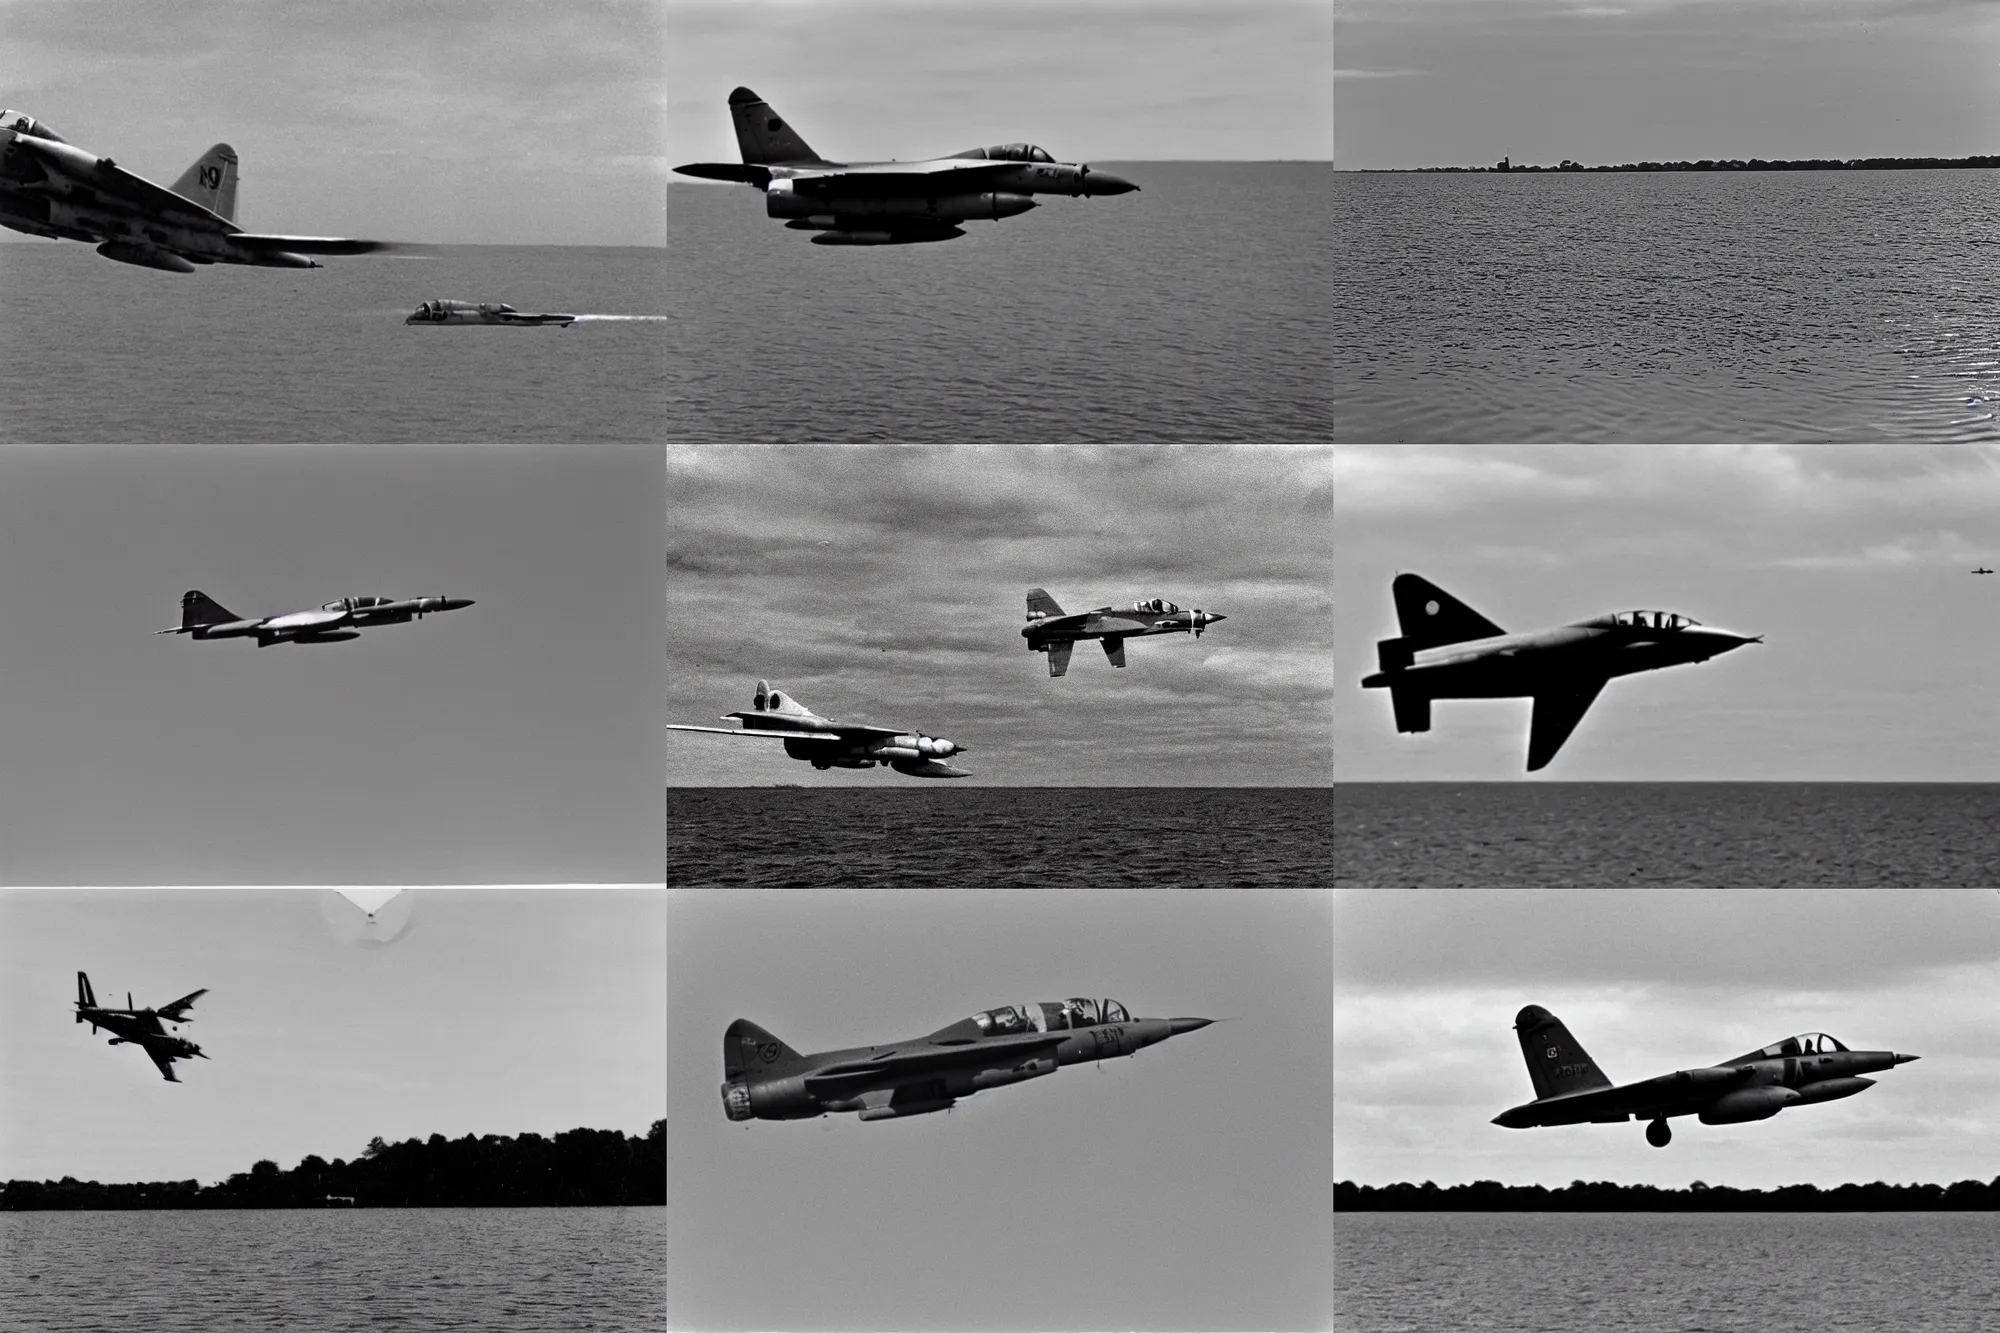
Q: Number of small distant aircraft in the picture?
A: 1